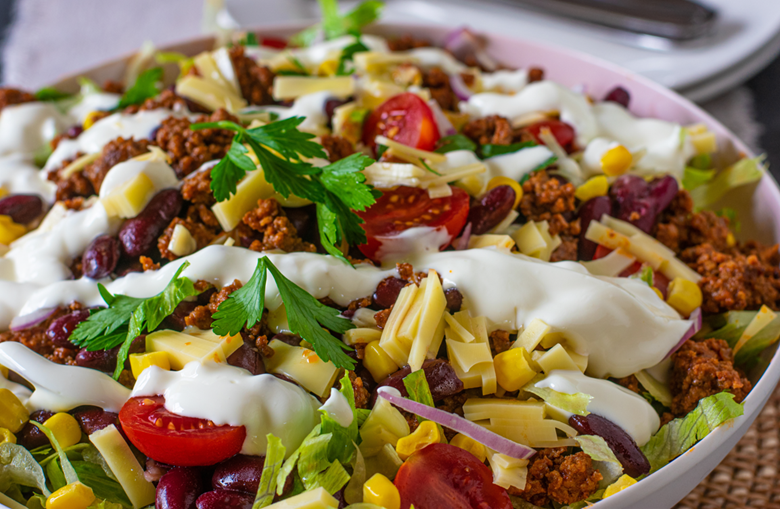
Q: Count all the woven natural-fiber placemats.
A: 1